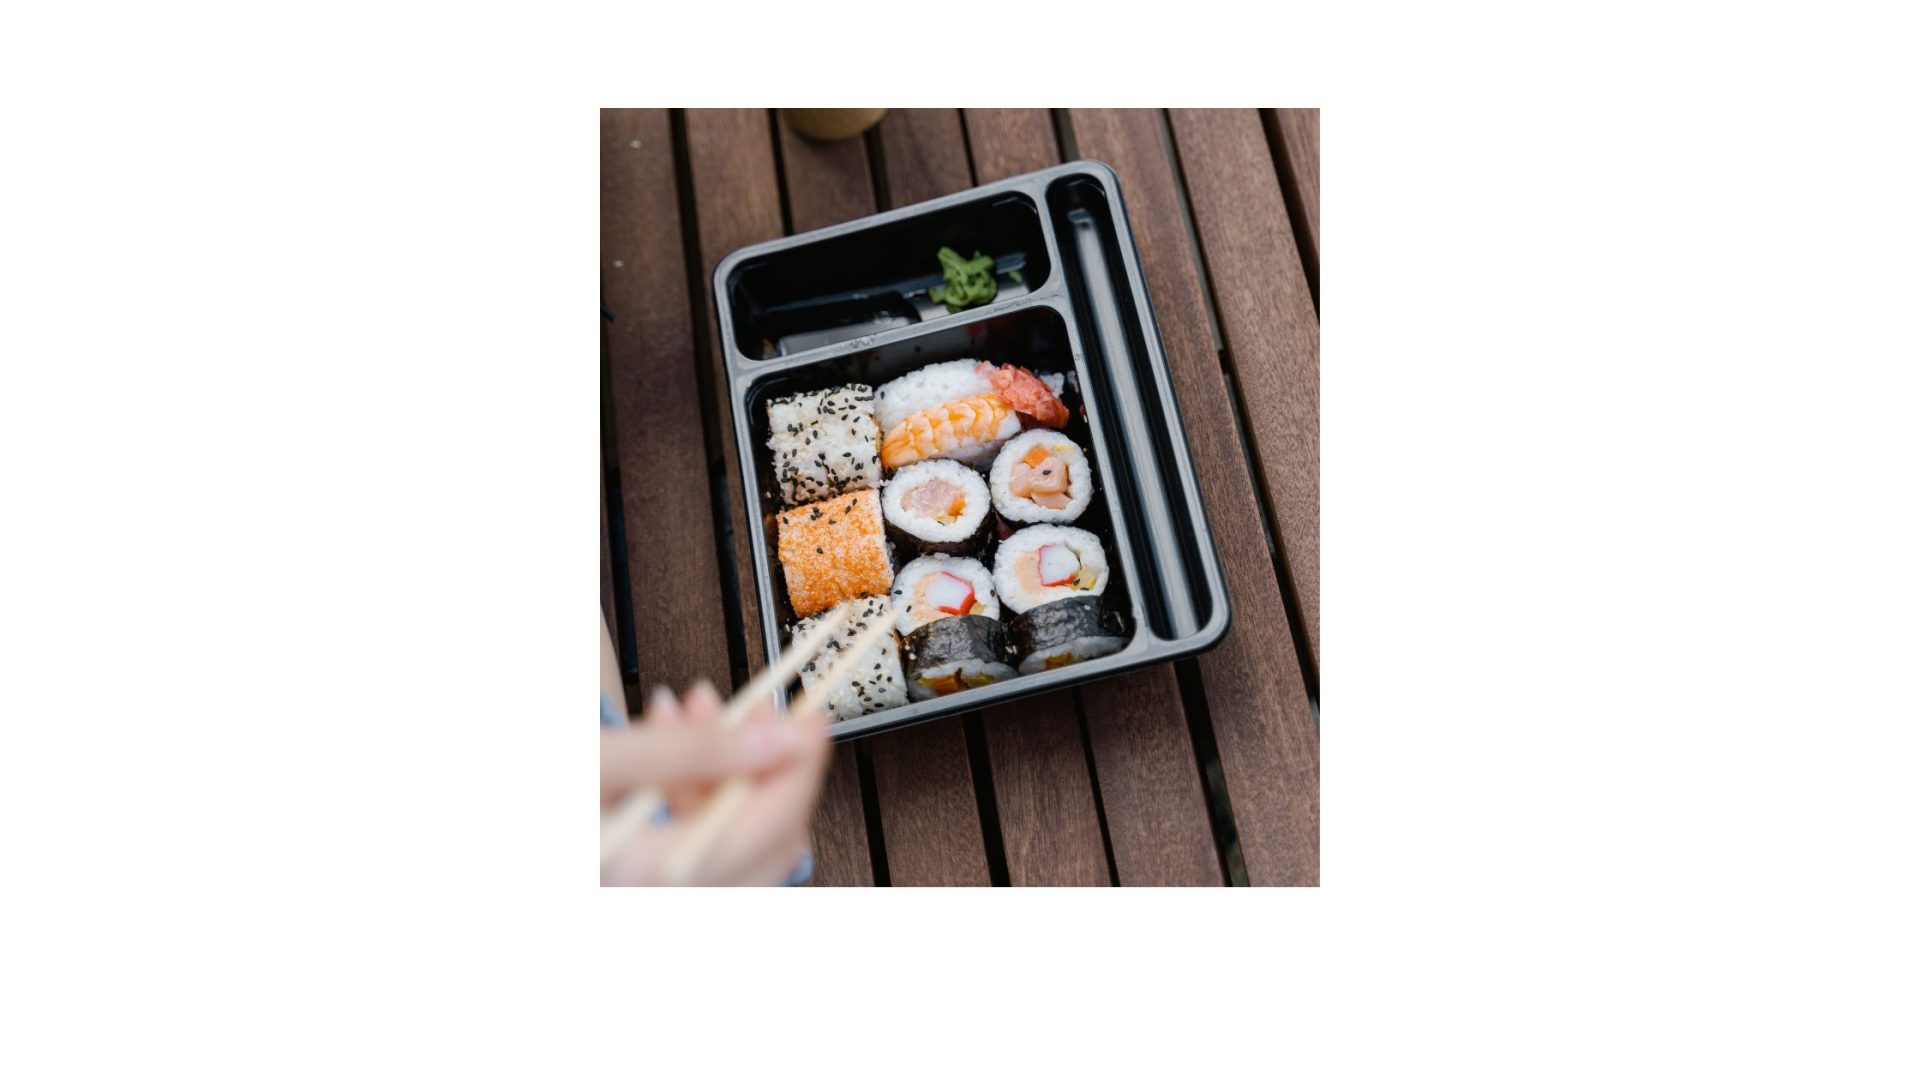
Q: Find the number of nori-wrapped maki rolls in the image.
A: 6